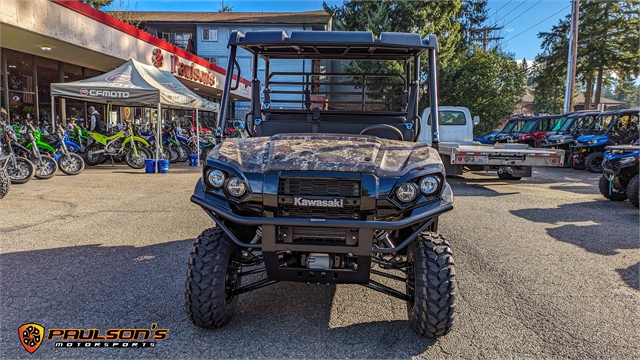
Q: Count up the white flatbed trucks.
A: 1